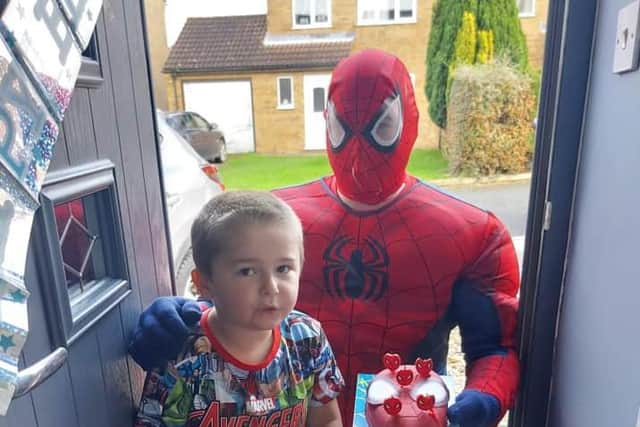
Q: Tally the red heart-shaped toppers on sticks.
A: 5